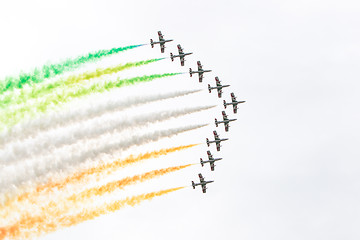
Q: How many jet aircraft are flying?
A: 9